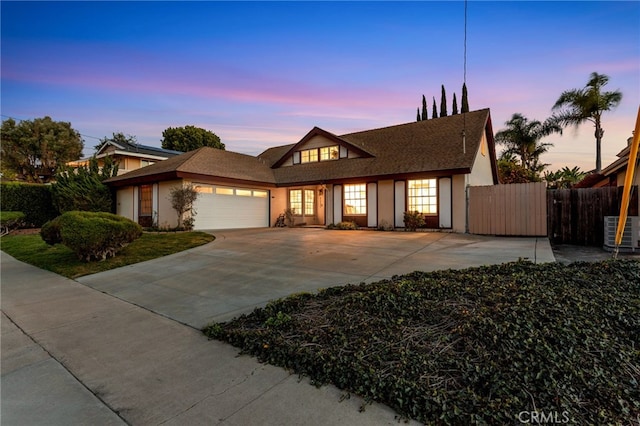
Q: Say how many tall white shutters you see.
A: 6